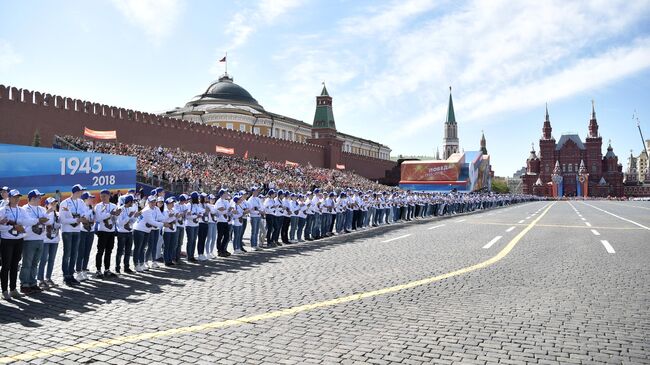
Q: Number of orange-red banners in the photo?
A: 4